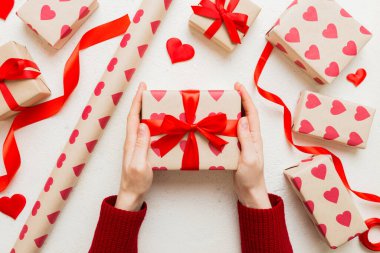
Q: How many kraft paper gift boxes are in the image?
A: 7